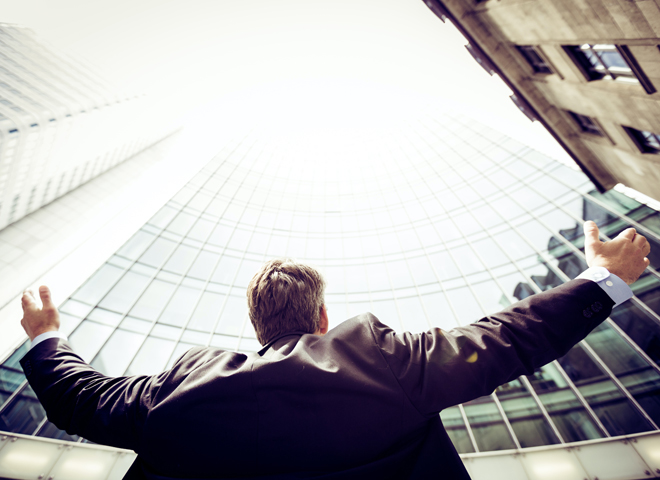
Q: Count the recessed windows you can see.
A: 4